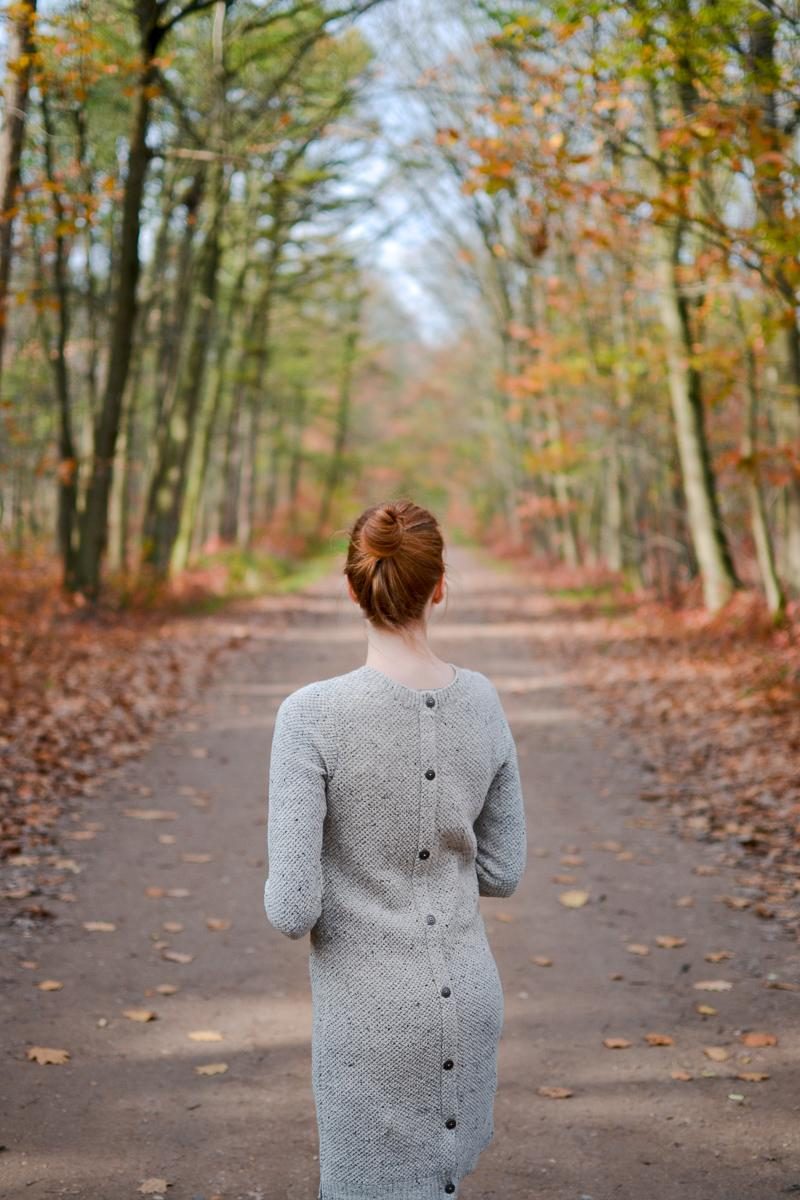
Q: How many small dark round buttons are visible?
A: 8